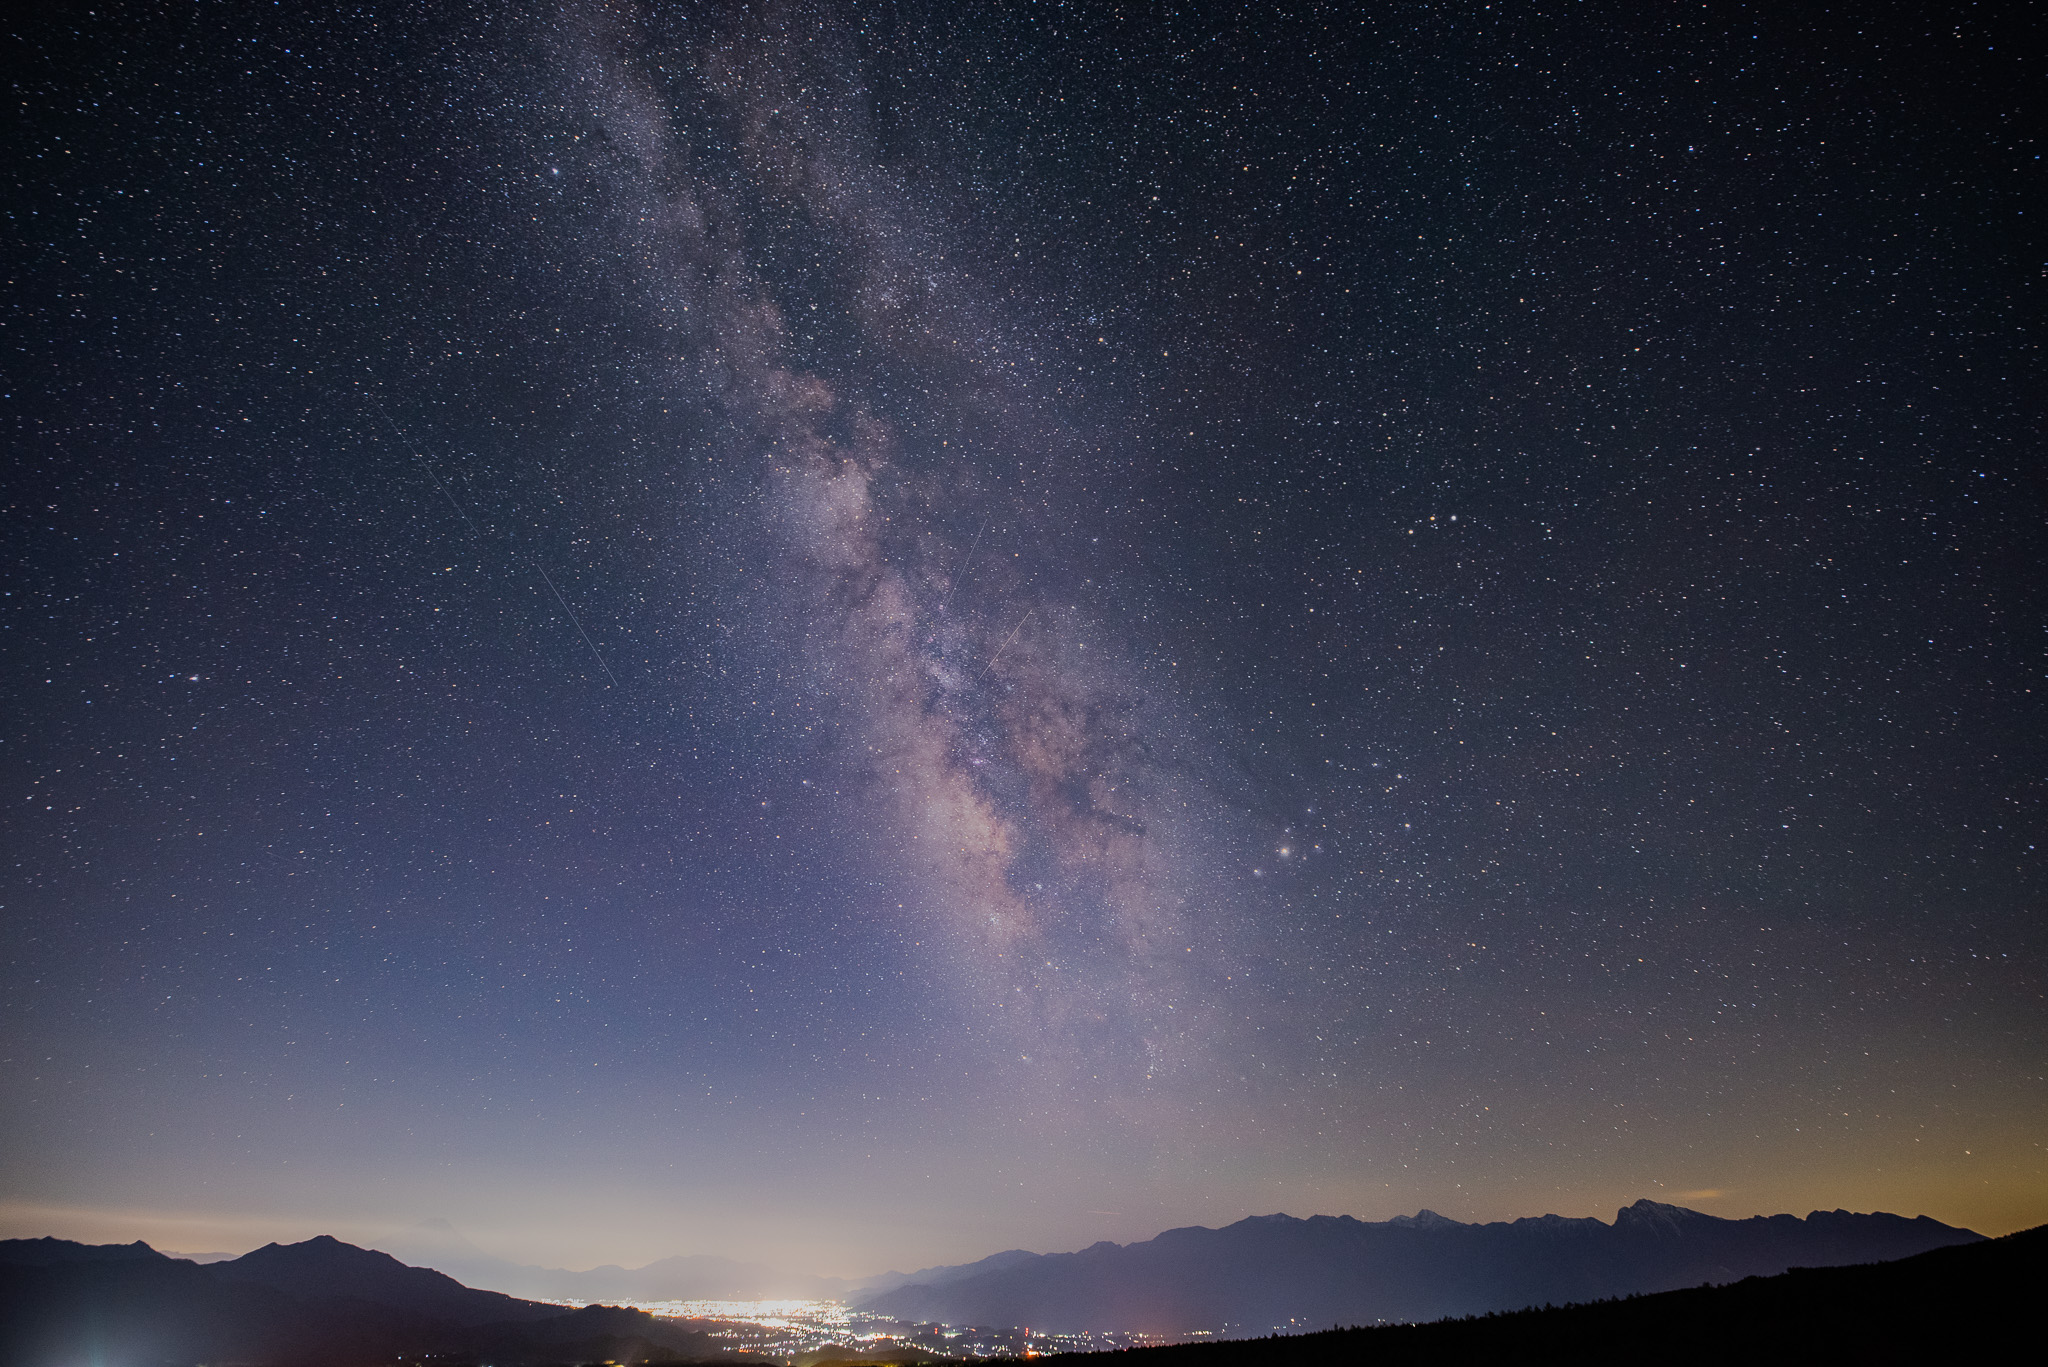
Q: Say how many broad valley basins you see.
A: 1